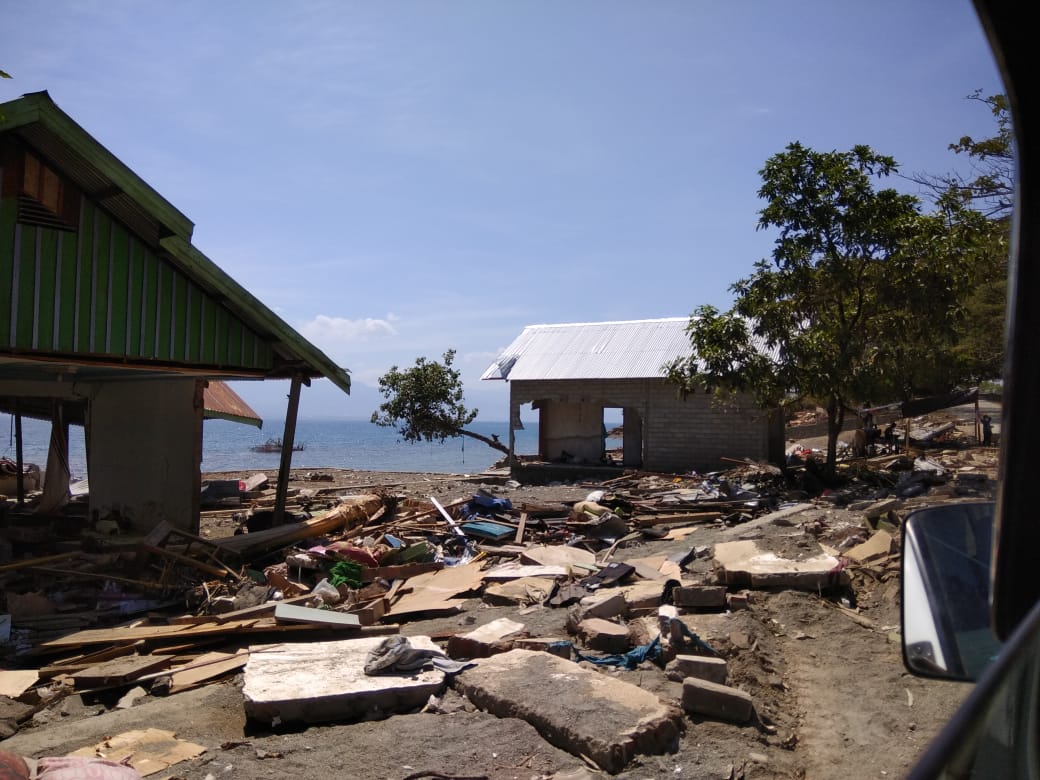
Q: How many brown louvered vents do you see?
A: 1